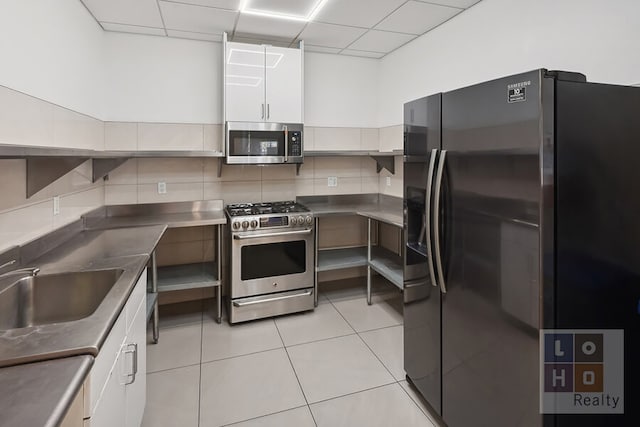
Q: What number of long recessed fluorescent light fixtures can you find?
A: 1